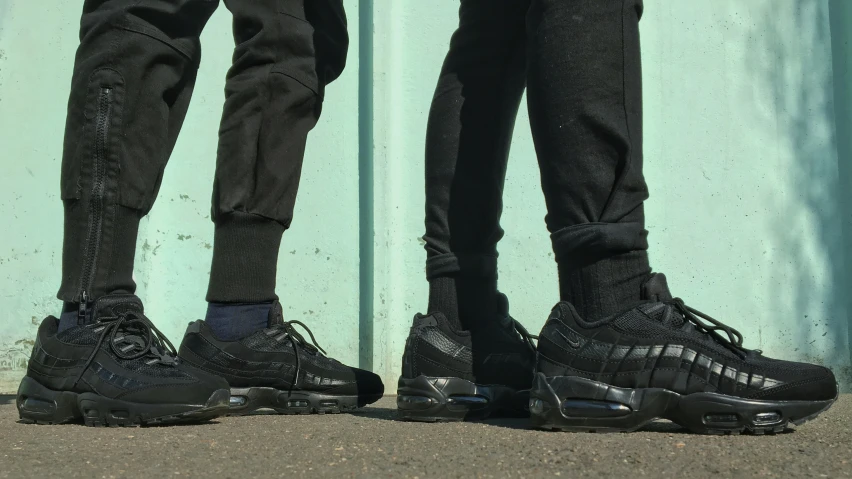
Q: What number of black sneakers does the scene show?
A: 4